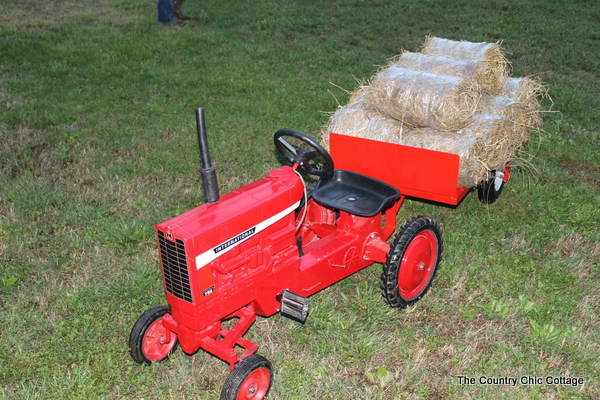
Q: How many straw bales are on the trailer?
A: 7